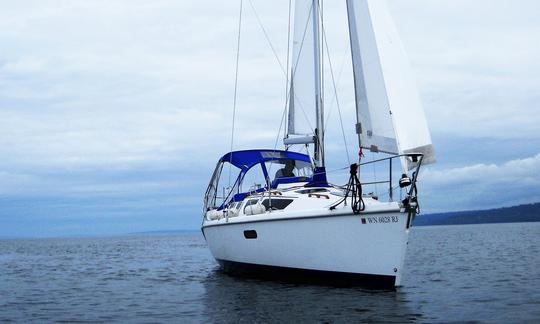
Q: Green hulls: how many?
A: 0